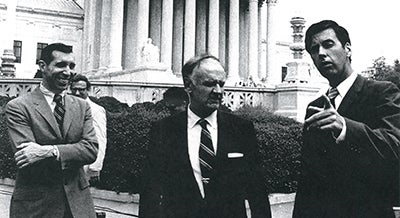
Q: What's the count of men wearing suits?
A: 3